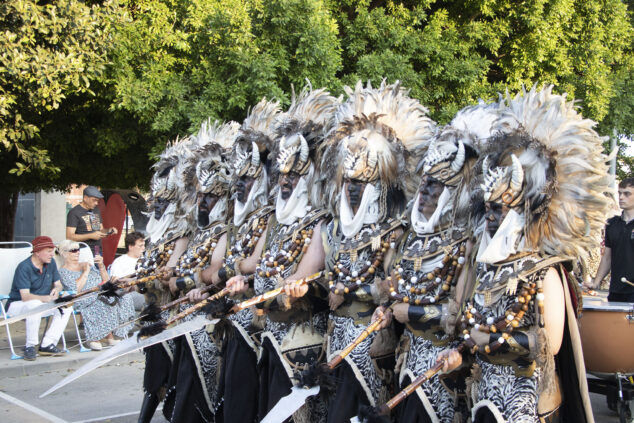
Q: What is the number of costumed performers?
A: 7